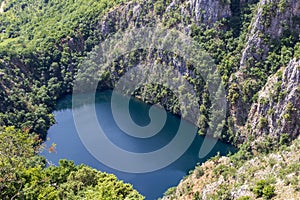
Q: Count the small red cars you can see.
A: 0